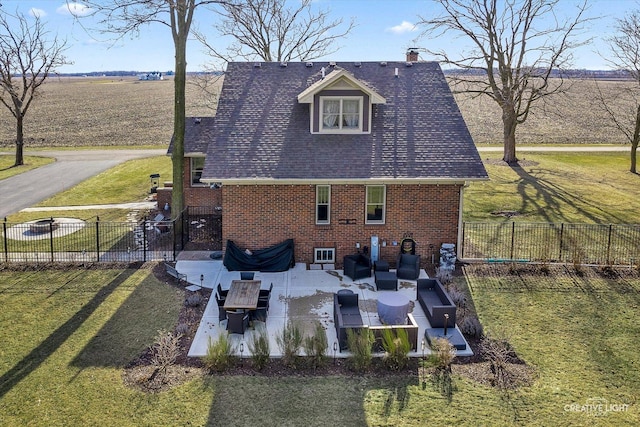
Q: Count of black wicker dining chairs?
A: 6